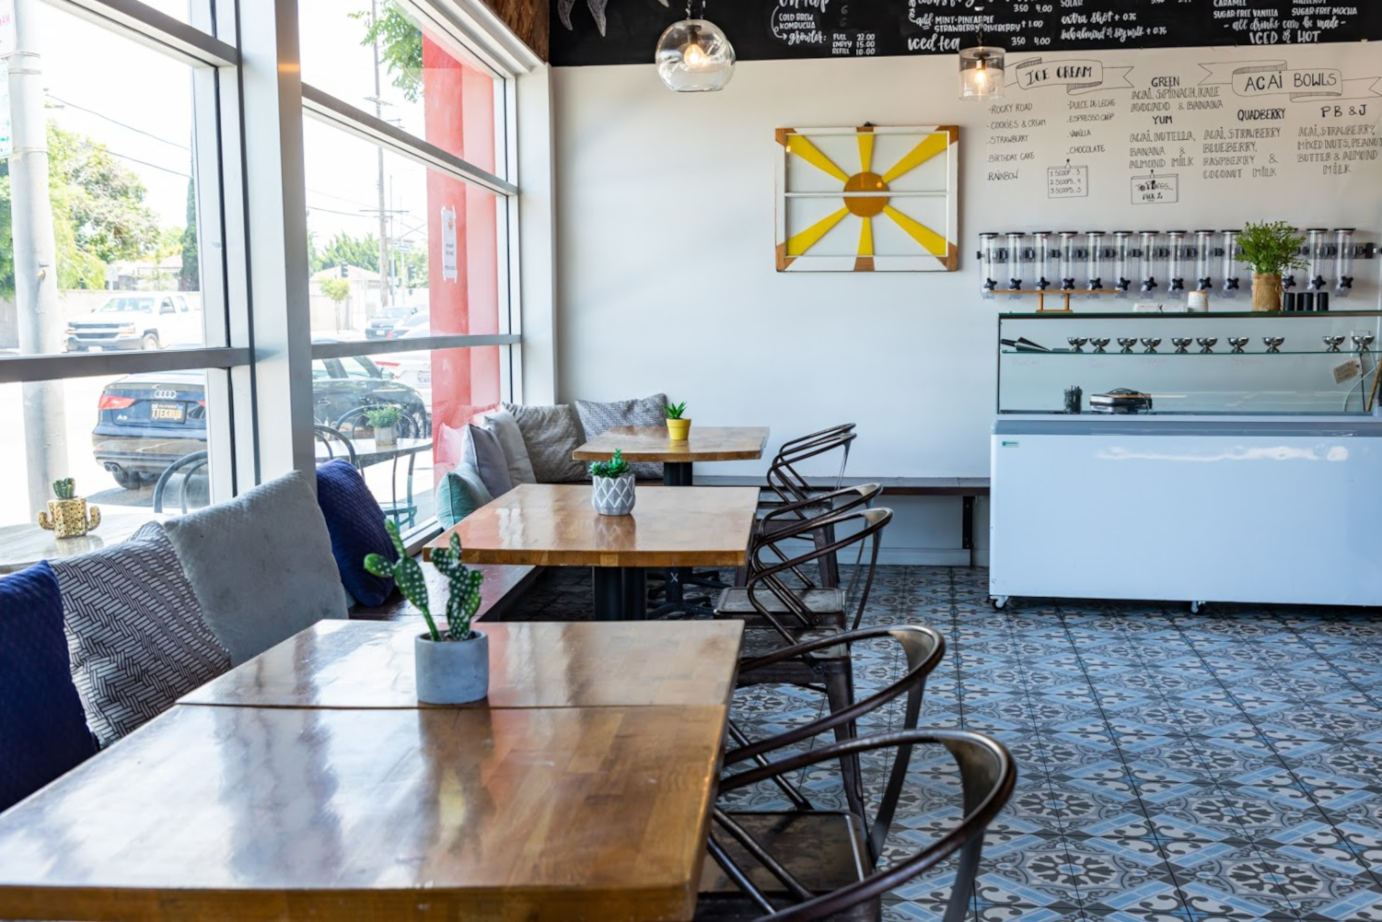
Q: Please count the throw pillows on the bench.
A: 9